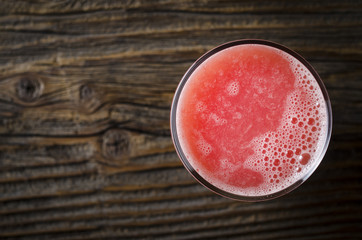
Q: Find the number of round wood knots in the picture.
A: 3